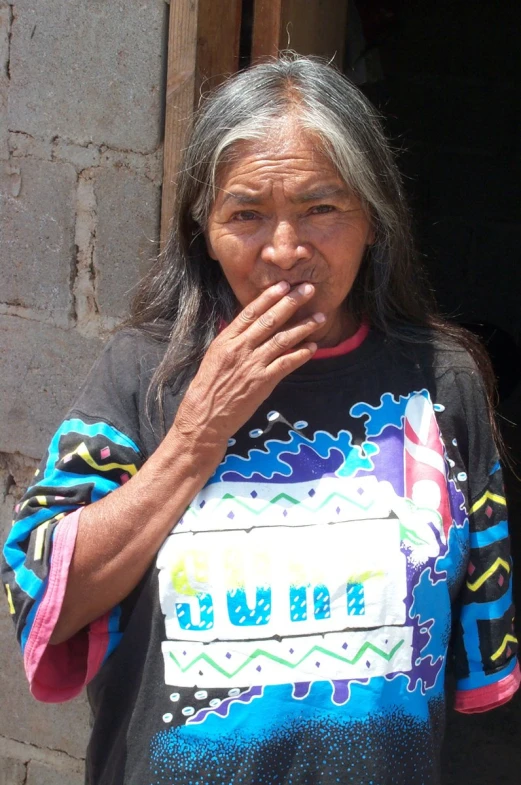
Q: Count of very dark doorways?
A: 1